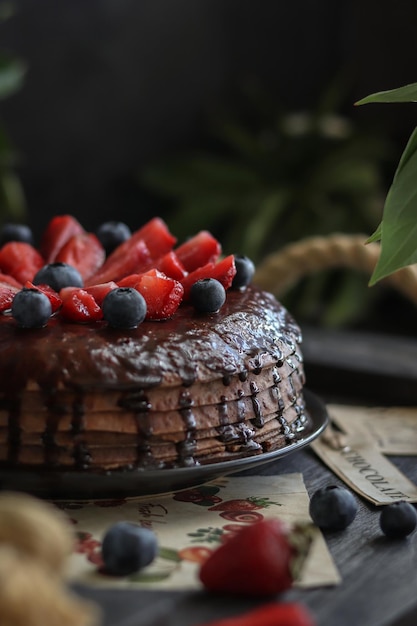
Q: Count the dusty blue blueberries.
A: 10